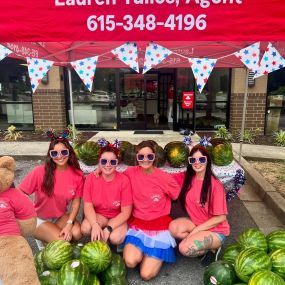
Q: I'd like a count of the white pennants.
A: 8